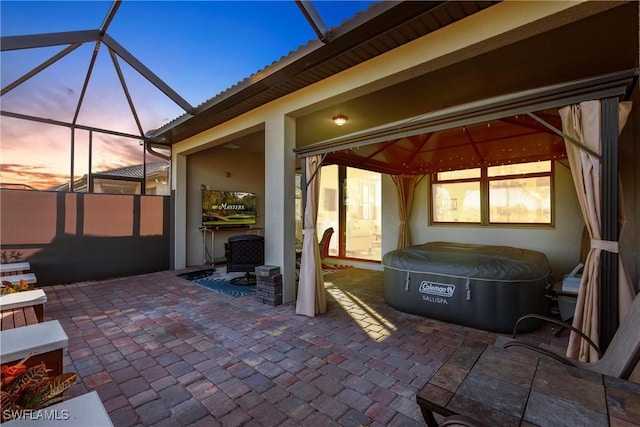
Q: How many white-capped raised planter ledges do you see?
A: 5